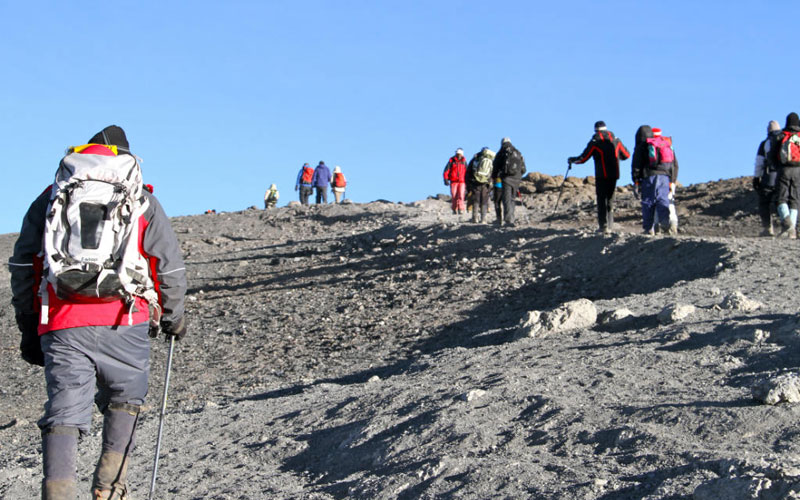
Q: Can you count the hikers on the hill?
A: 13